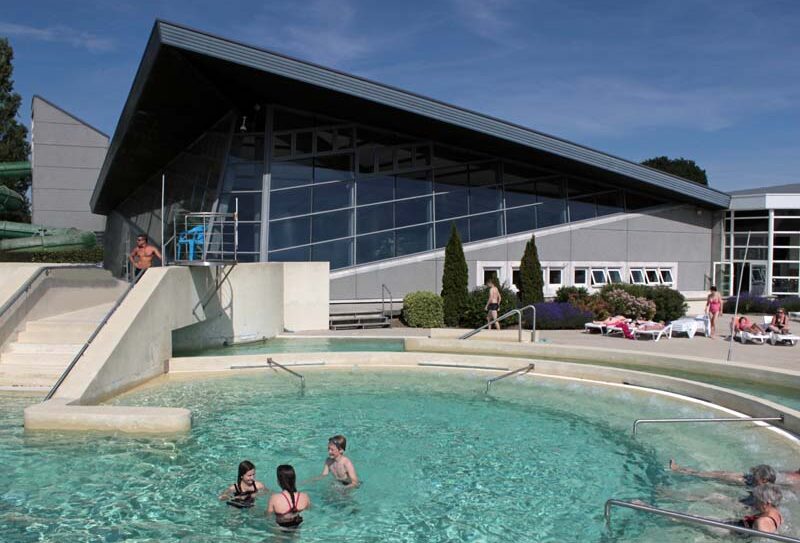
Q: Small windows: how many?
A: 9